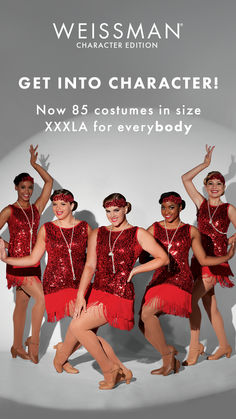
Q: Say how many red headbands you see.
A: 5